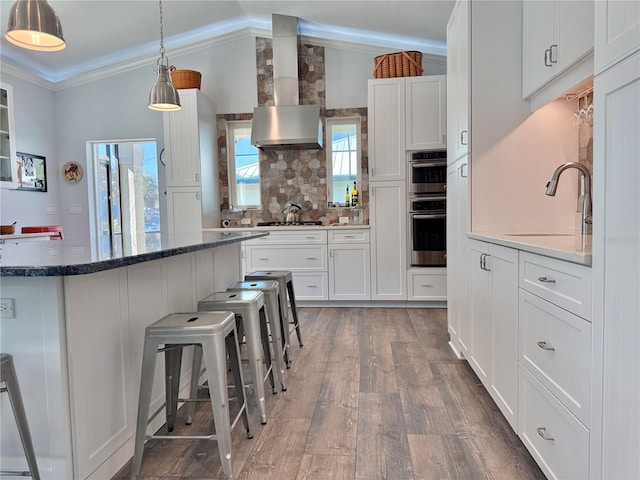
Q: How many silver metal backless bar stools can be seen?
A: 5